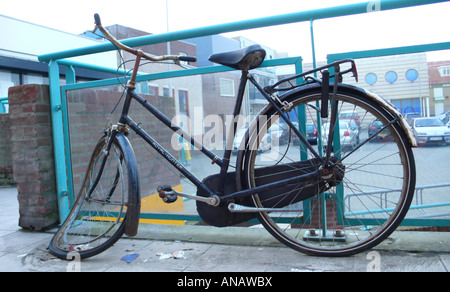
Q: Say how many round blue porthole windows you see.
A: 3